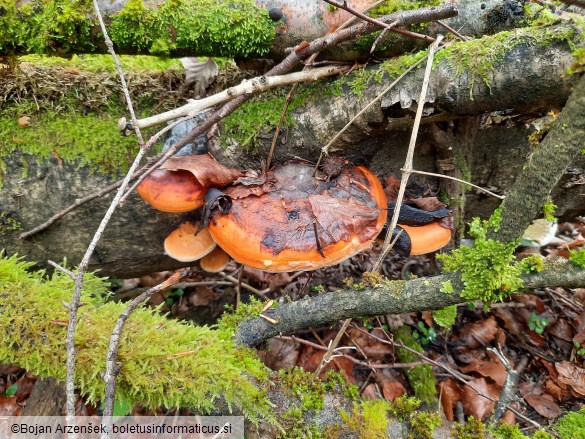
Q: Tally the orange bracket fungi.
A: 5